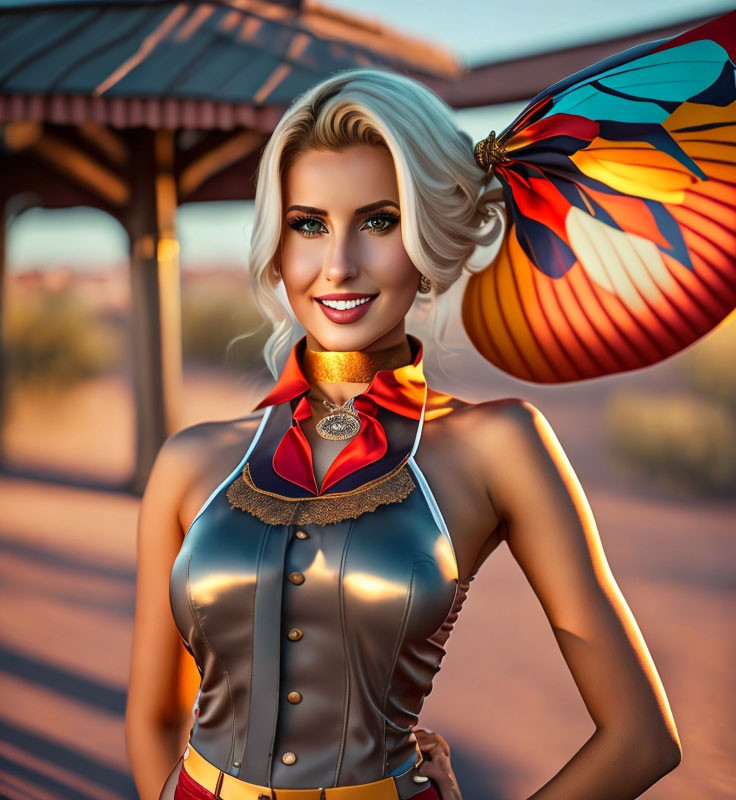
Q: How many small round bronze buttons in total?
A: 5